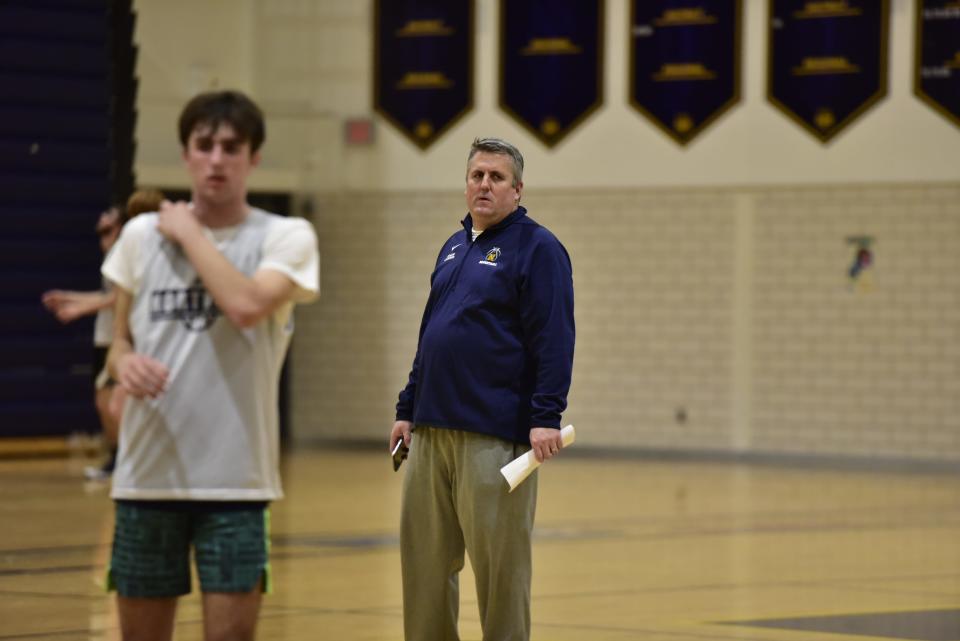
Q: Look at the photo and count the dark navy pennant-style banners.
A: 5